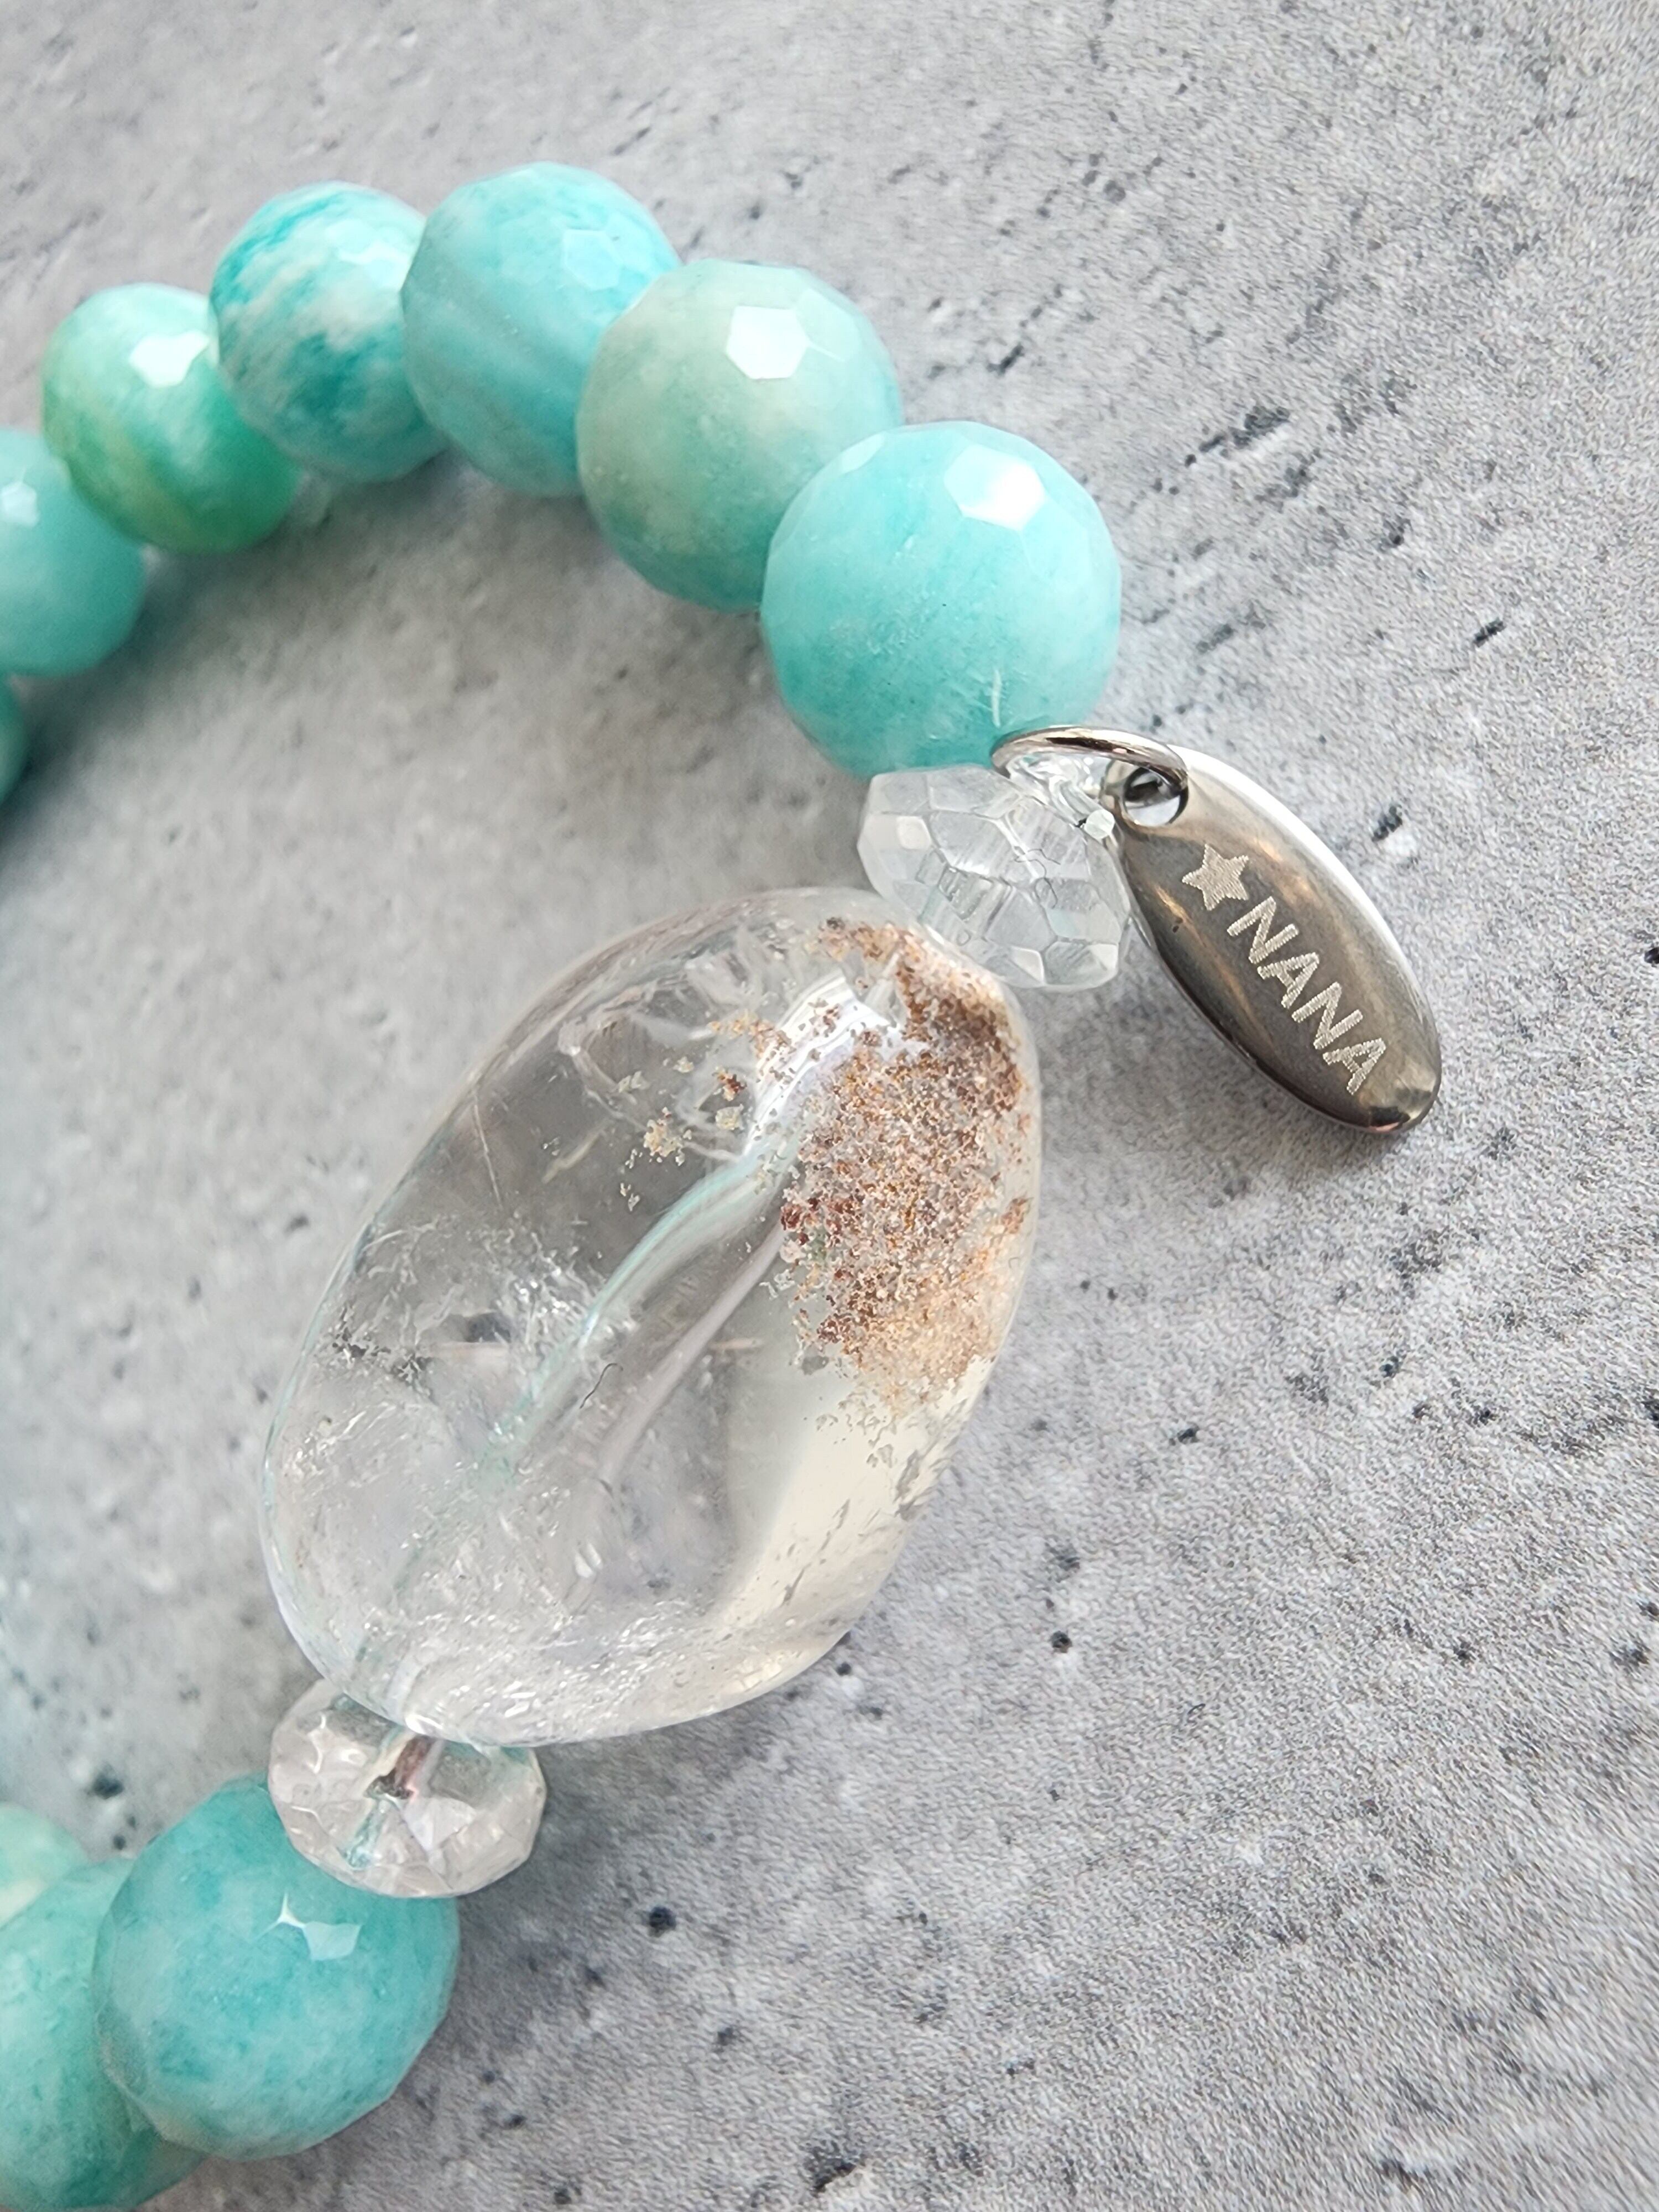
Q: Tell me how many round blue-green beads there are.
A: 10